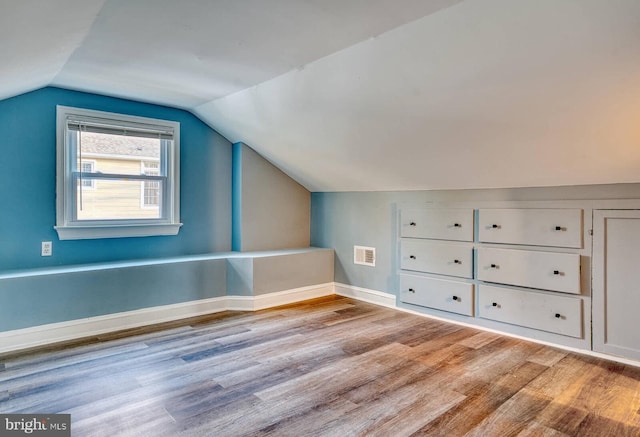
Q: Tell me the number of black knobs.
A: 12